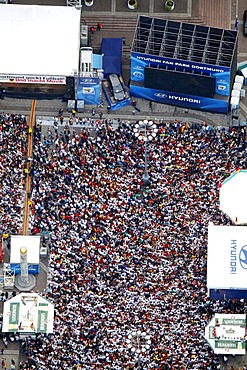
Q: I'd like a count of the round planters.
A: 3